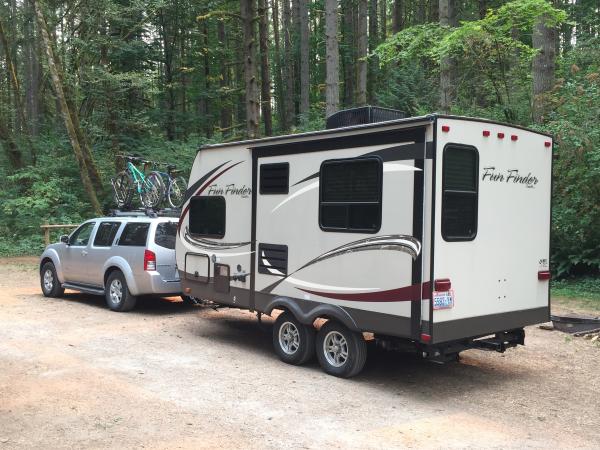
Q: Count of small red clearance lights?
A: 5